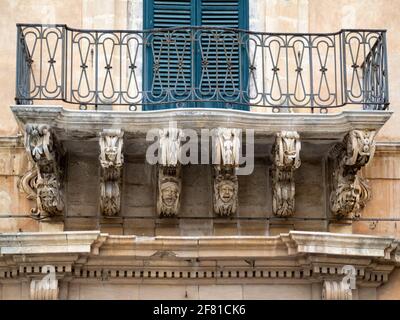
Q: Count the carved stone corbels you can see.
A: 6